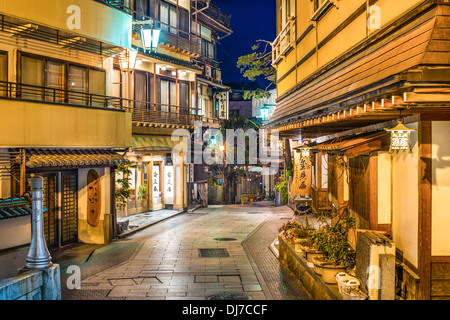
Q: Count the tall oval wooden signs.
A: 1